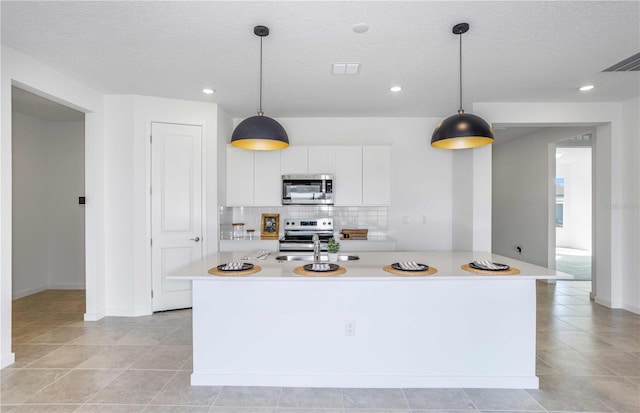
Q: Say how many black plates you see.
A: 4